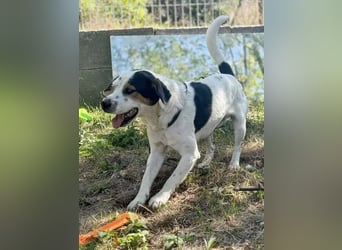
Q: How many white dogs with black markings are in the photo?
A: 1